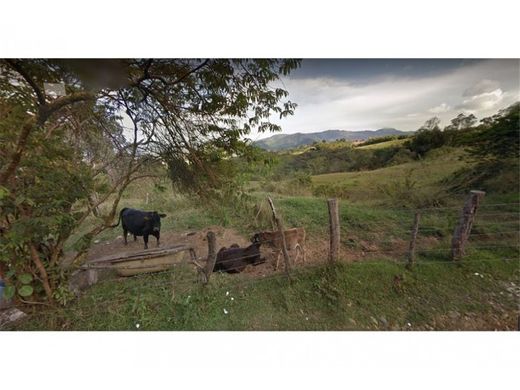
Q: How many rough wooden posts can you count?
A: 5